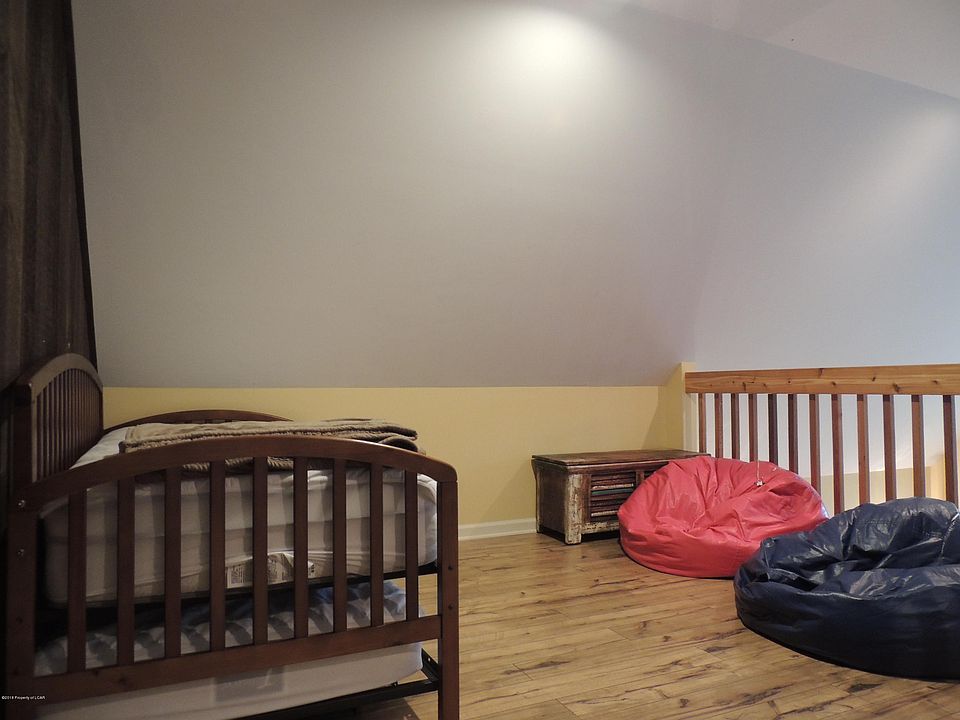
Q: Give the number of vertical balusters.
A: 12